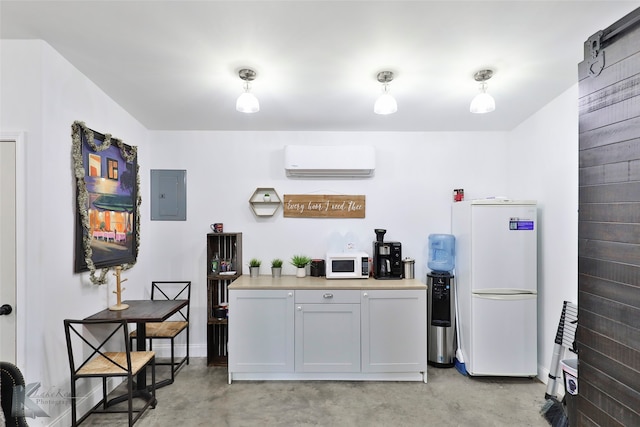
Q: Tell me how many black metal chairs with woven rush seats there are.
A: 2